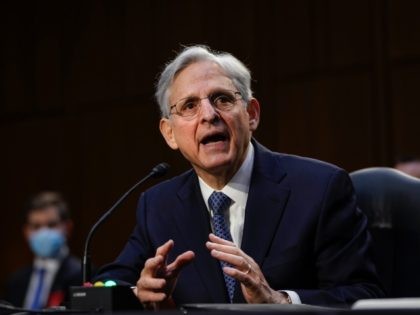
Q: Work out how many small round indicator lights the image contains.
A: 3